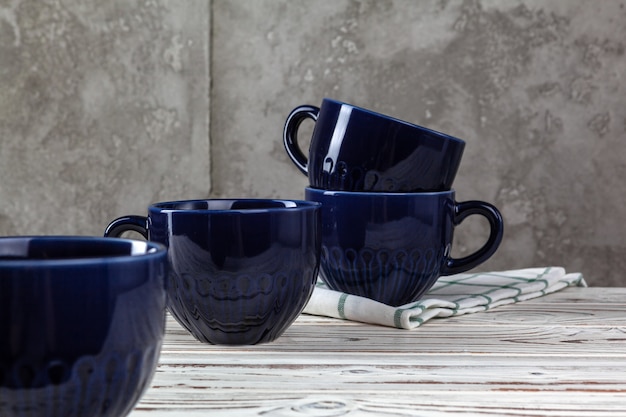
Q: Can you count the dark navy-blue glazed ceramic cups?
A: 4